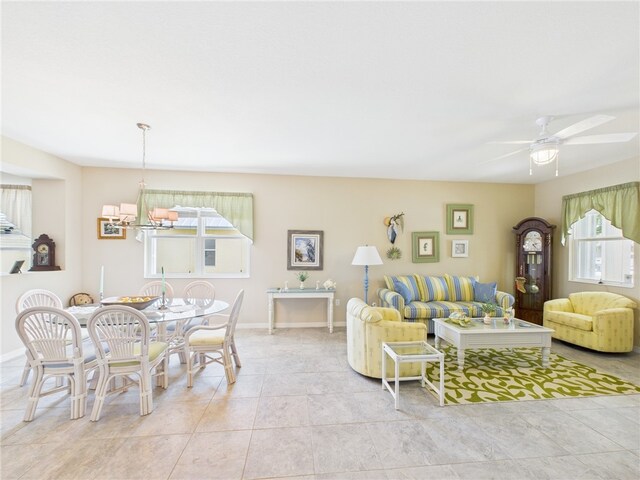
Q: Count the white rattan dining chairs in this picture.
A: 6